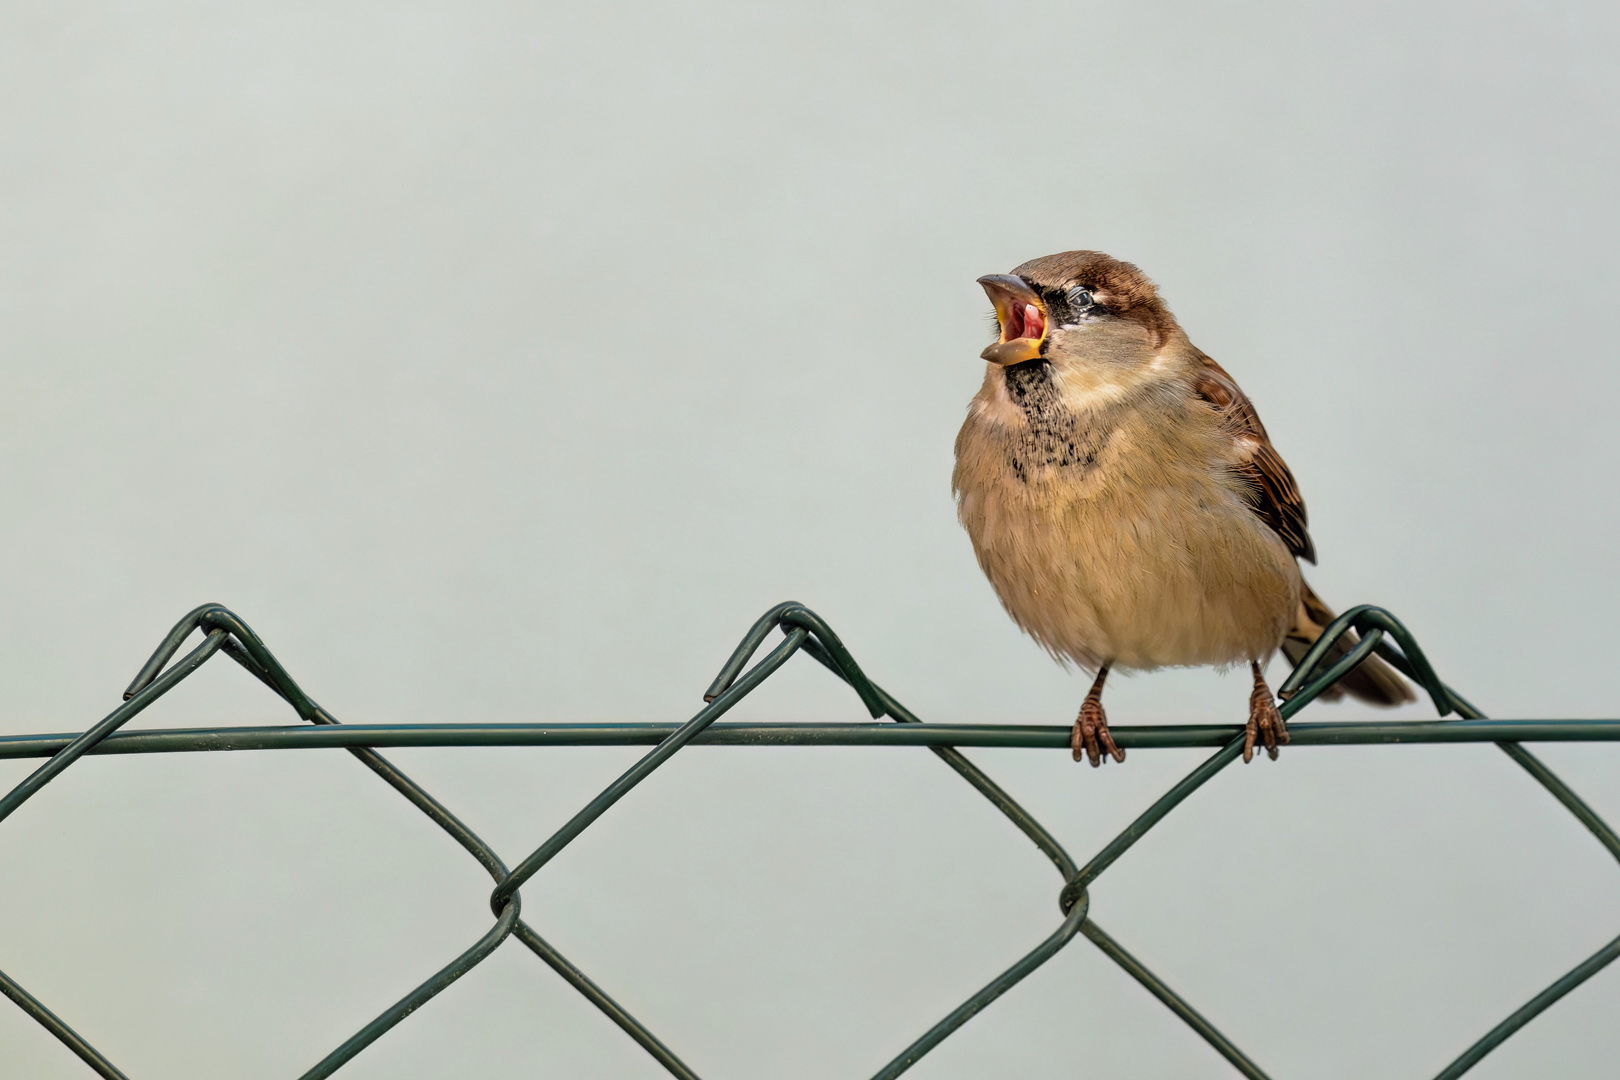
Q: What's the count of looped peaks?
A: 3